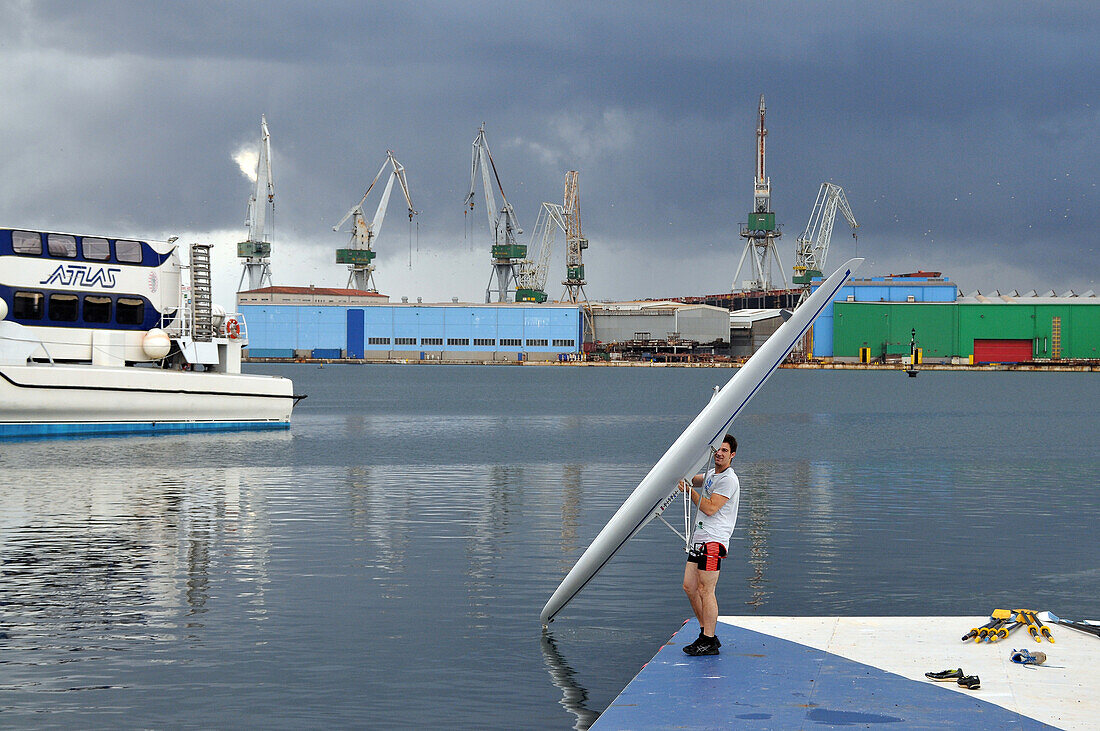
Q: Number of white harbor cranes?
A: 7